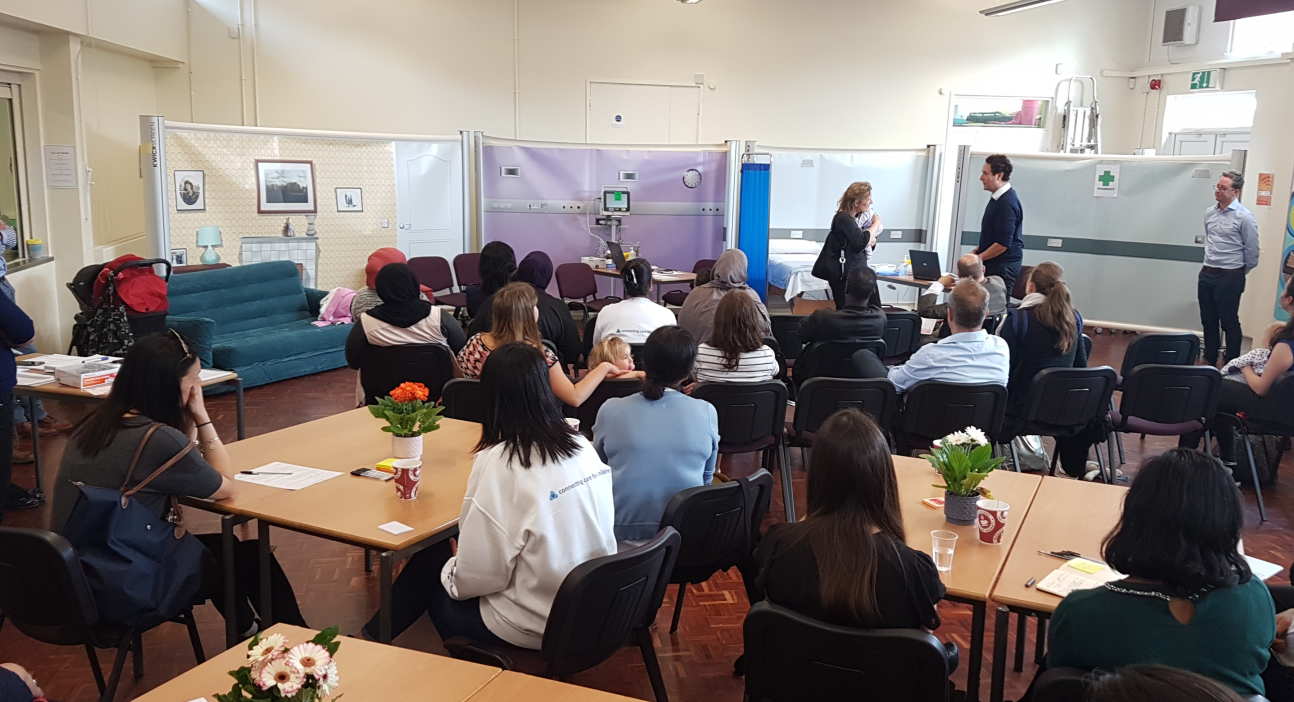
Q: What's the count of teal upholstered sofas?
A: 1